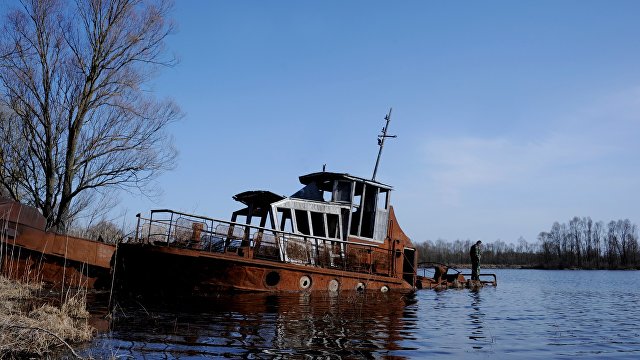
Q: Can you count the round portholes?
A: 5